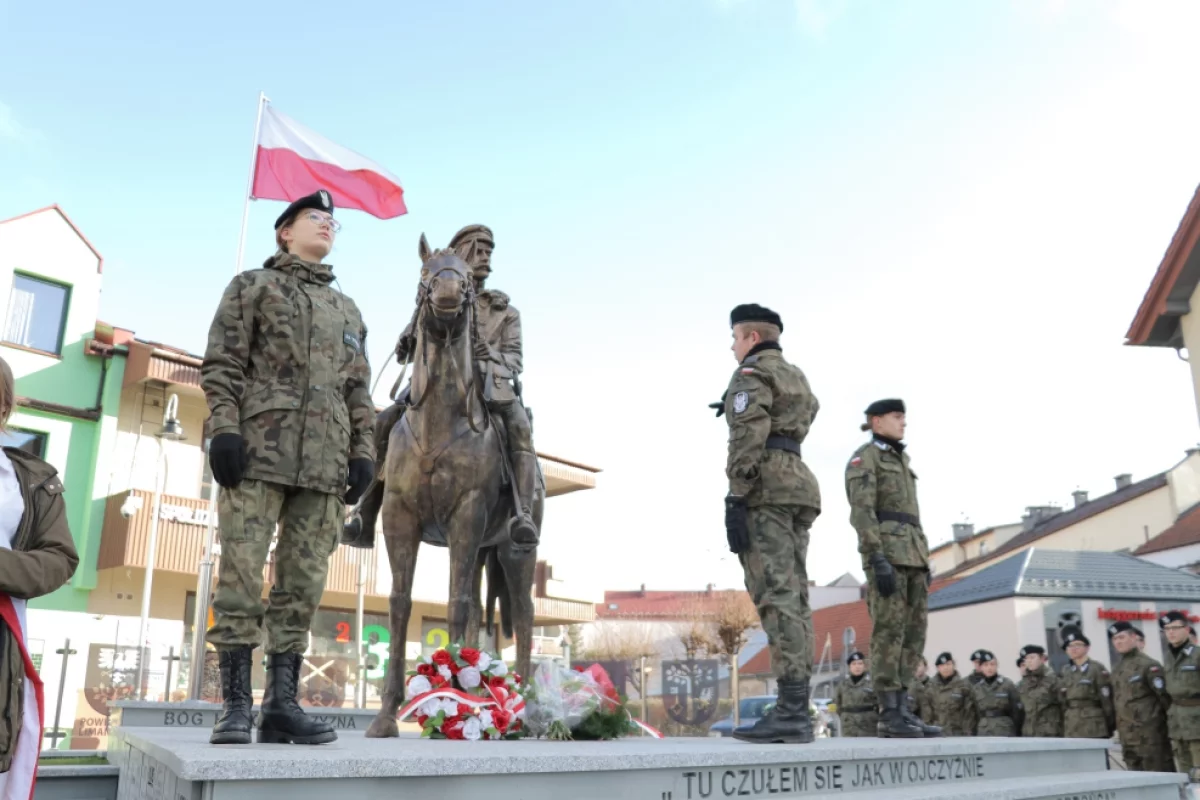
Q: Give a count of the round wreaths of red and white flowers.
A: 1